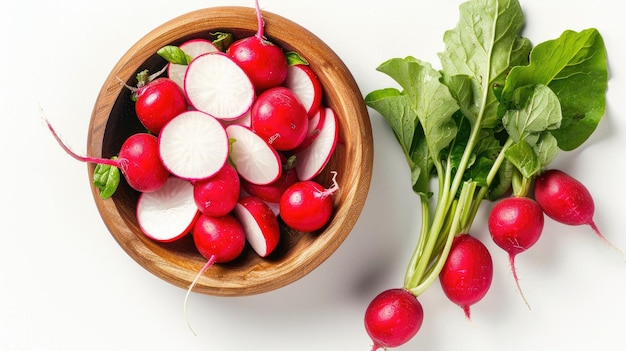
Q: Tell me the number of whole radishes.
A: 11